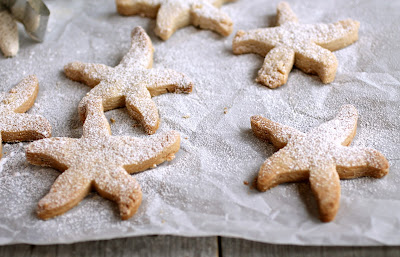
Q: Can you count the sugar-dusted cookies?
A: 6